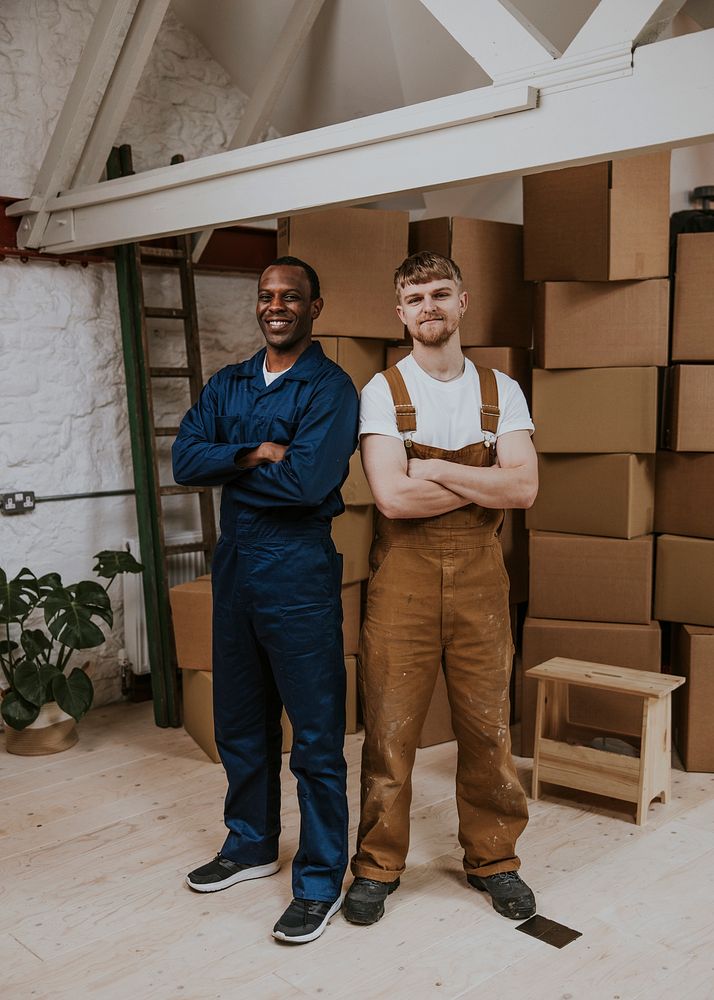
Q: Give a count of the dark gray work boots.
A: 2